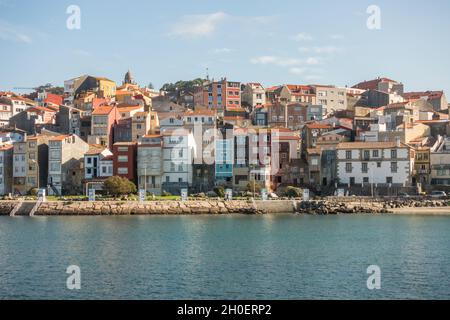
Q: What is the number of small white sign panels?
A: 8